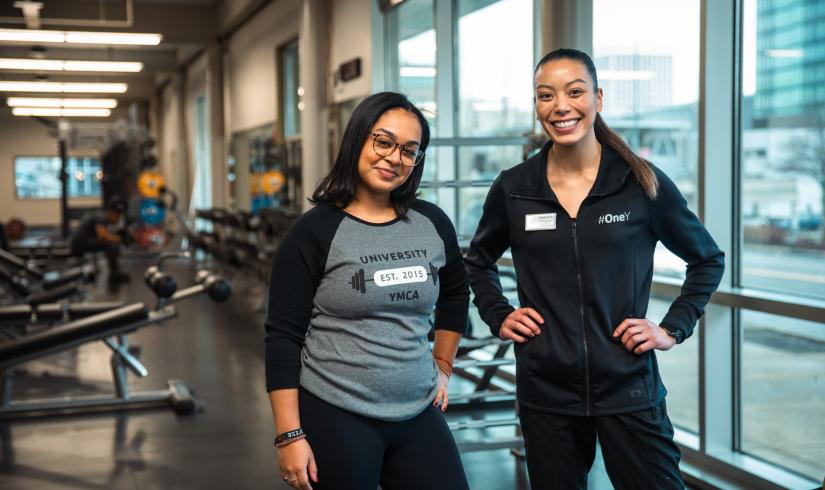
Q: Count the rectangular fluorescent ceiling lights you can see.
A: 5